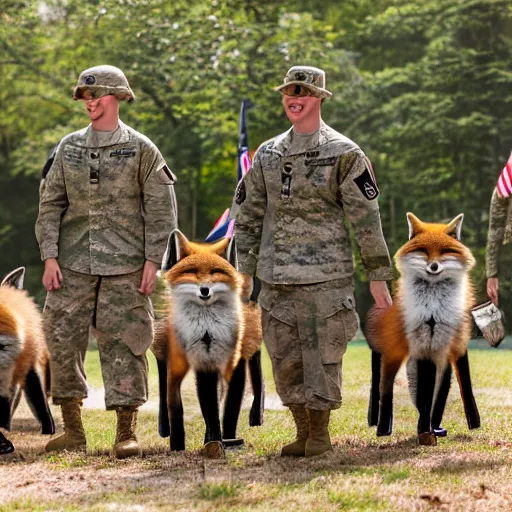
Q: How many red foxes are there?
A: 3